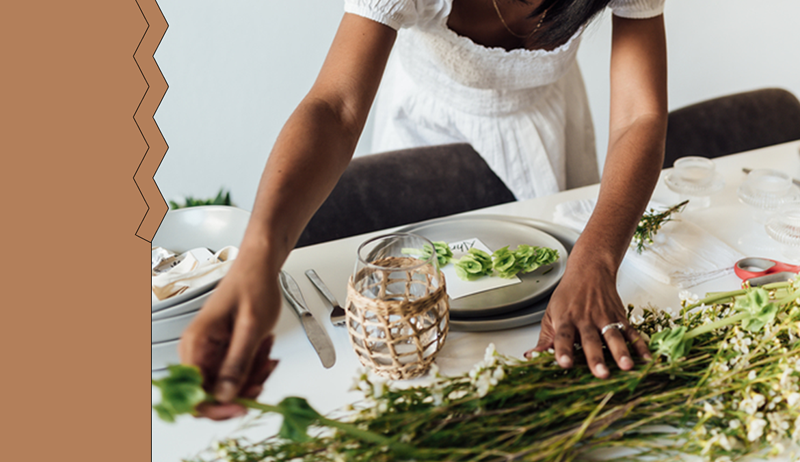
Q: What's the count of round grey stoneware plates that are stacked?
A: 2